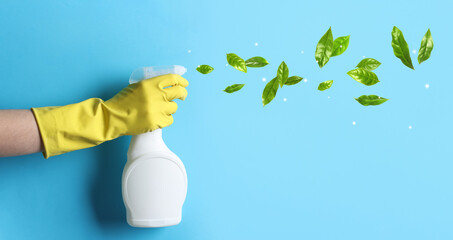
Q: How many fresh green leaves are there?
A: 15